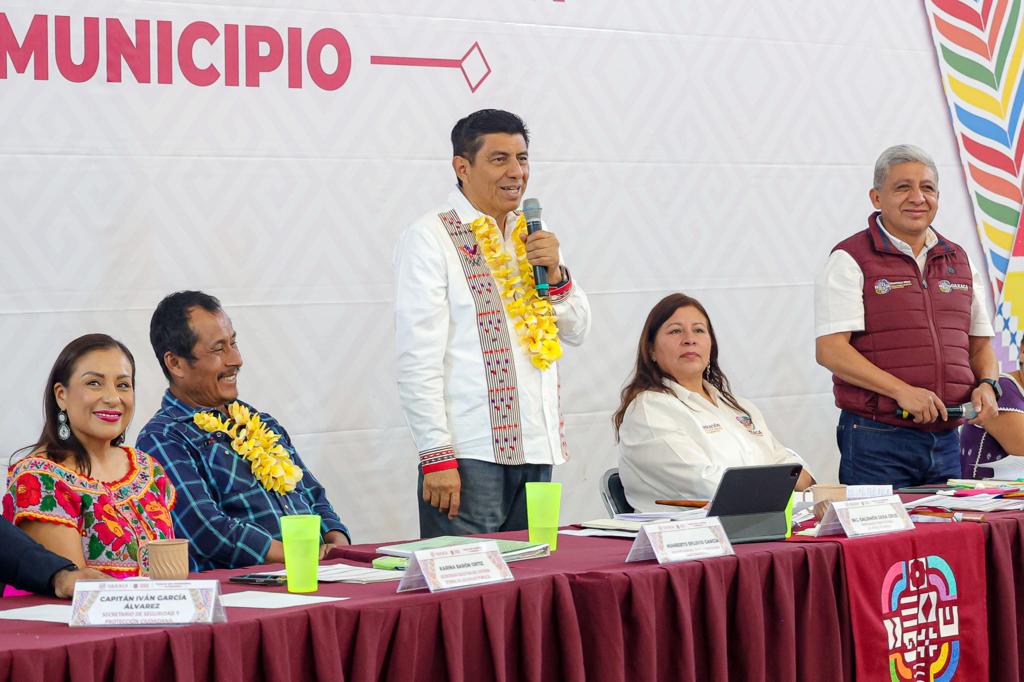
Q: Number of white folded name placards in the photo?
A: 4